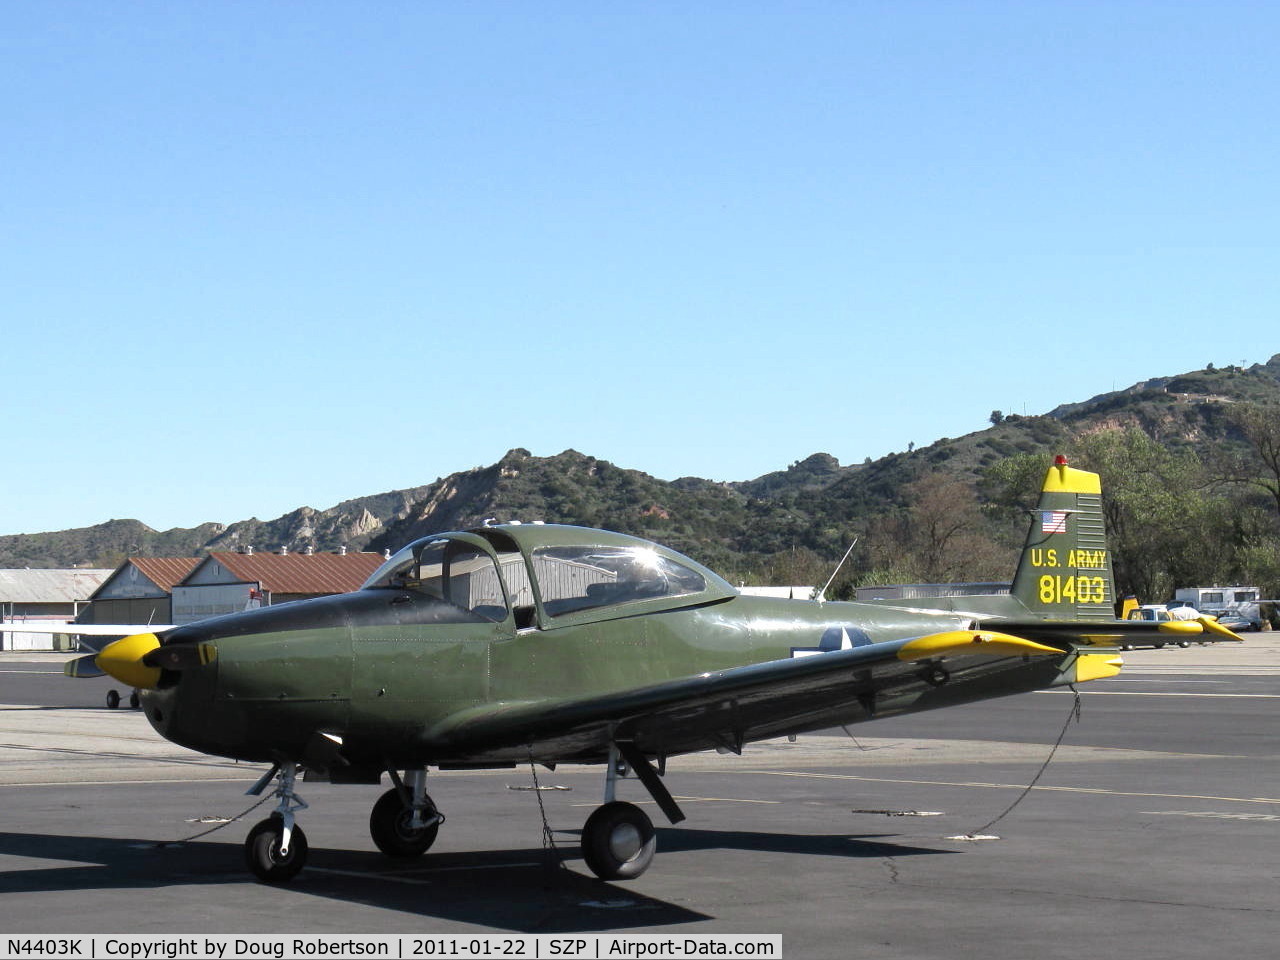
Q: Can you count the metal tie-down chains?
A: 3